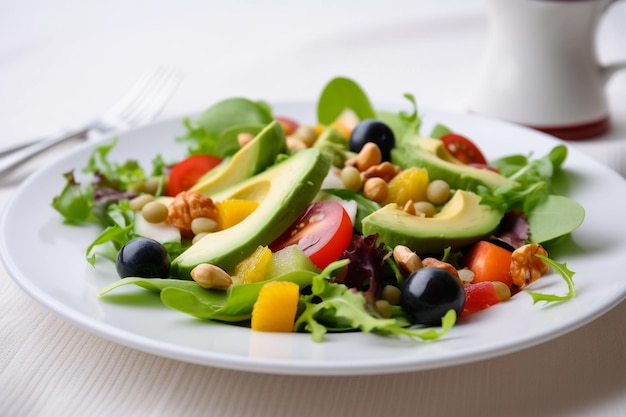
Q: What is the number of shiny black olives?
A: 3